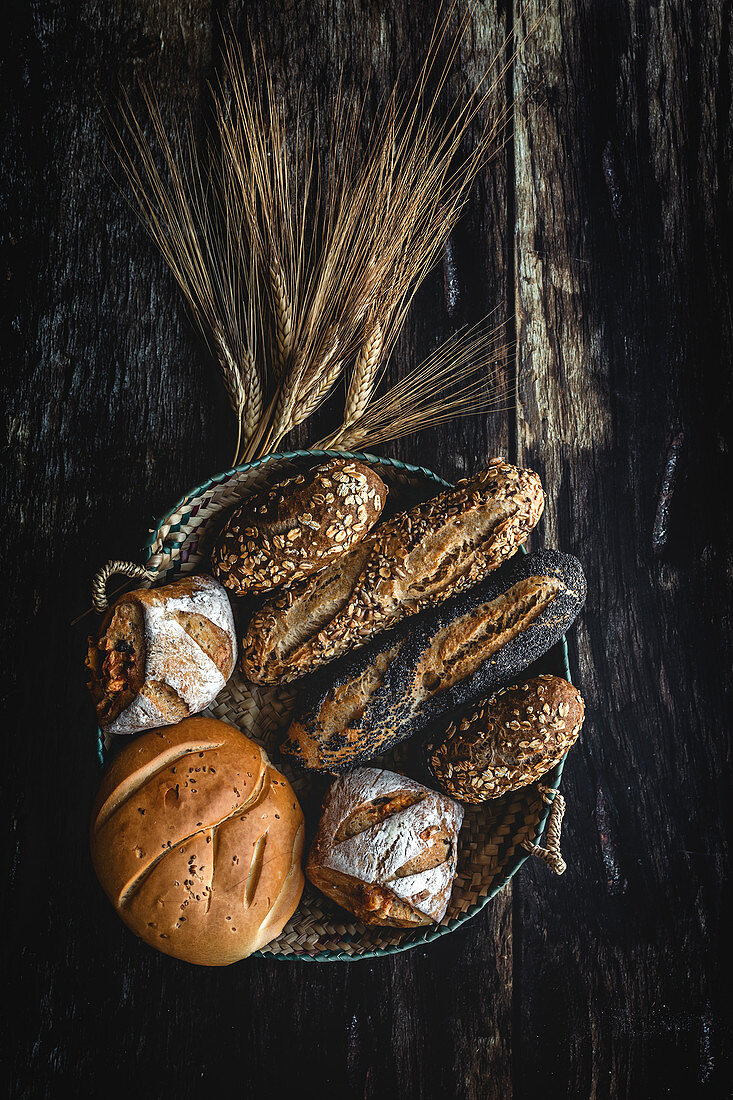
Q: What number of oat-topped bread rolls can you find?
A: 2